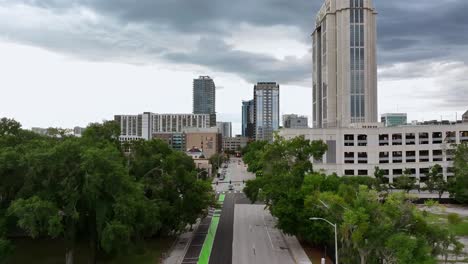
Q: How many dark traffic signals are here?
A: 3